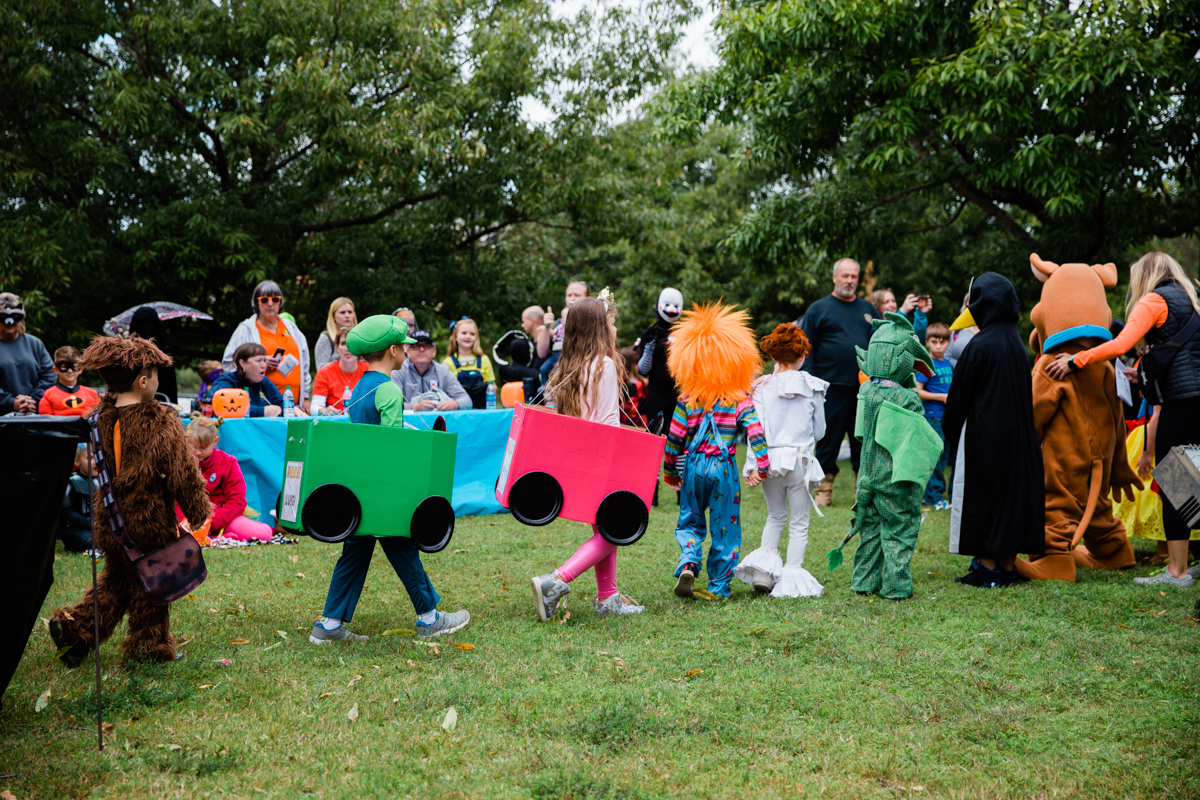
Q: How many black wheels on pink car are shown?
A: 2